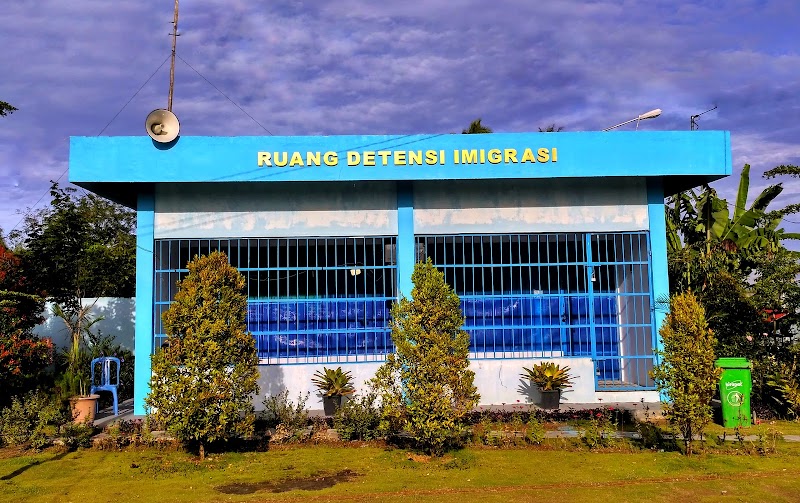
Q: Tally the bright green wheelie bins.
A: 1